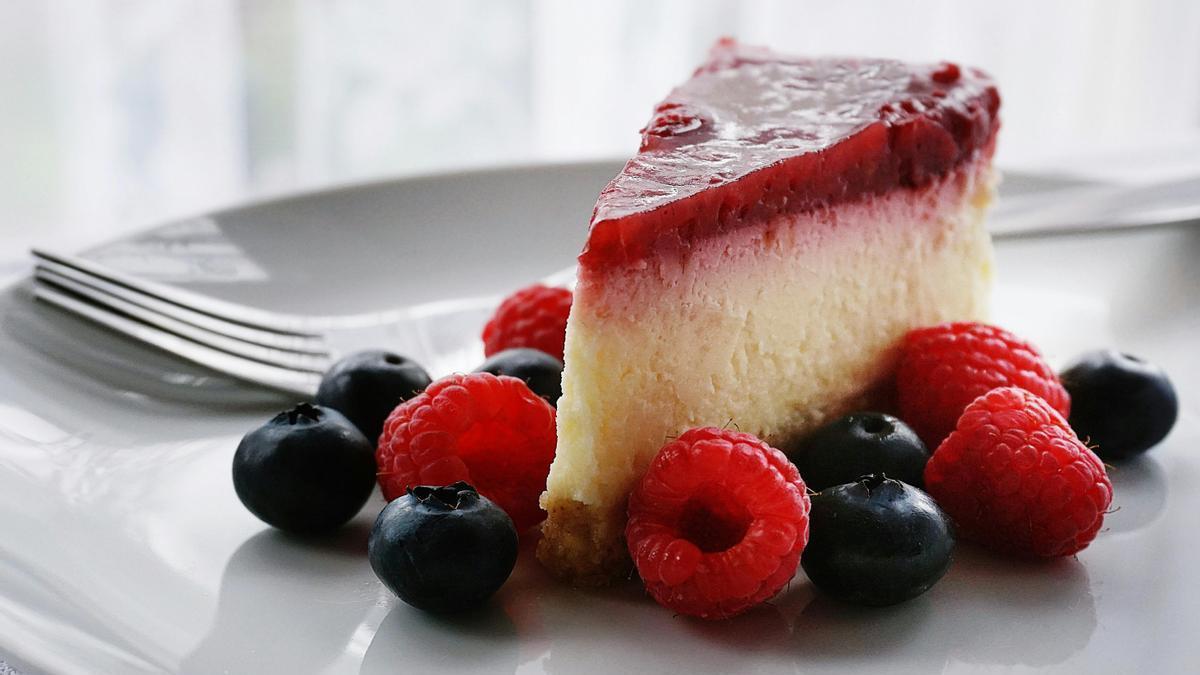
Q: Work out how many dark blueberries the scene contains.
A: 7